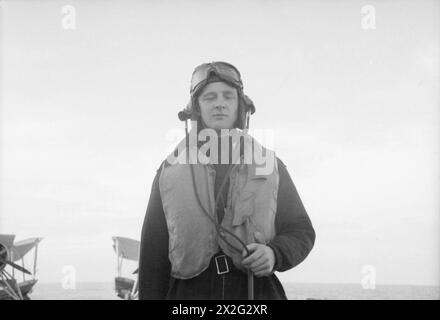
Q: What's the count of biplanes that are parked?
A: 2